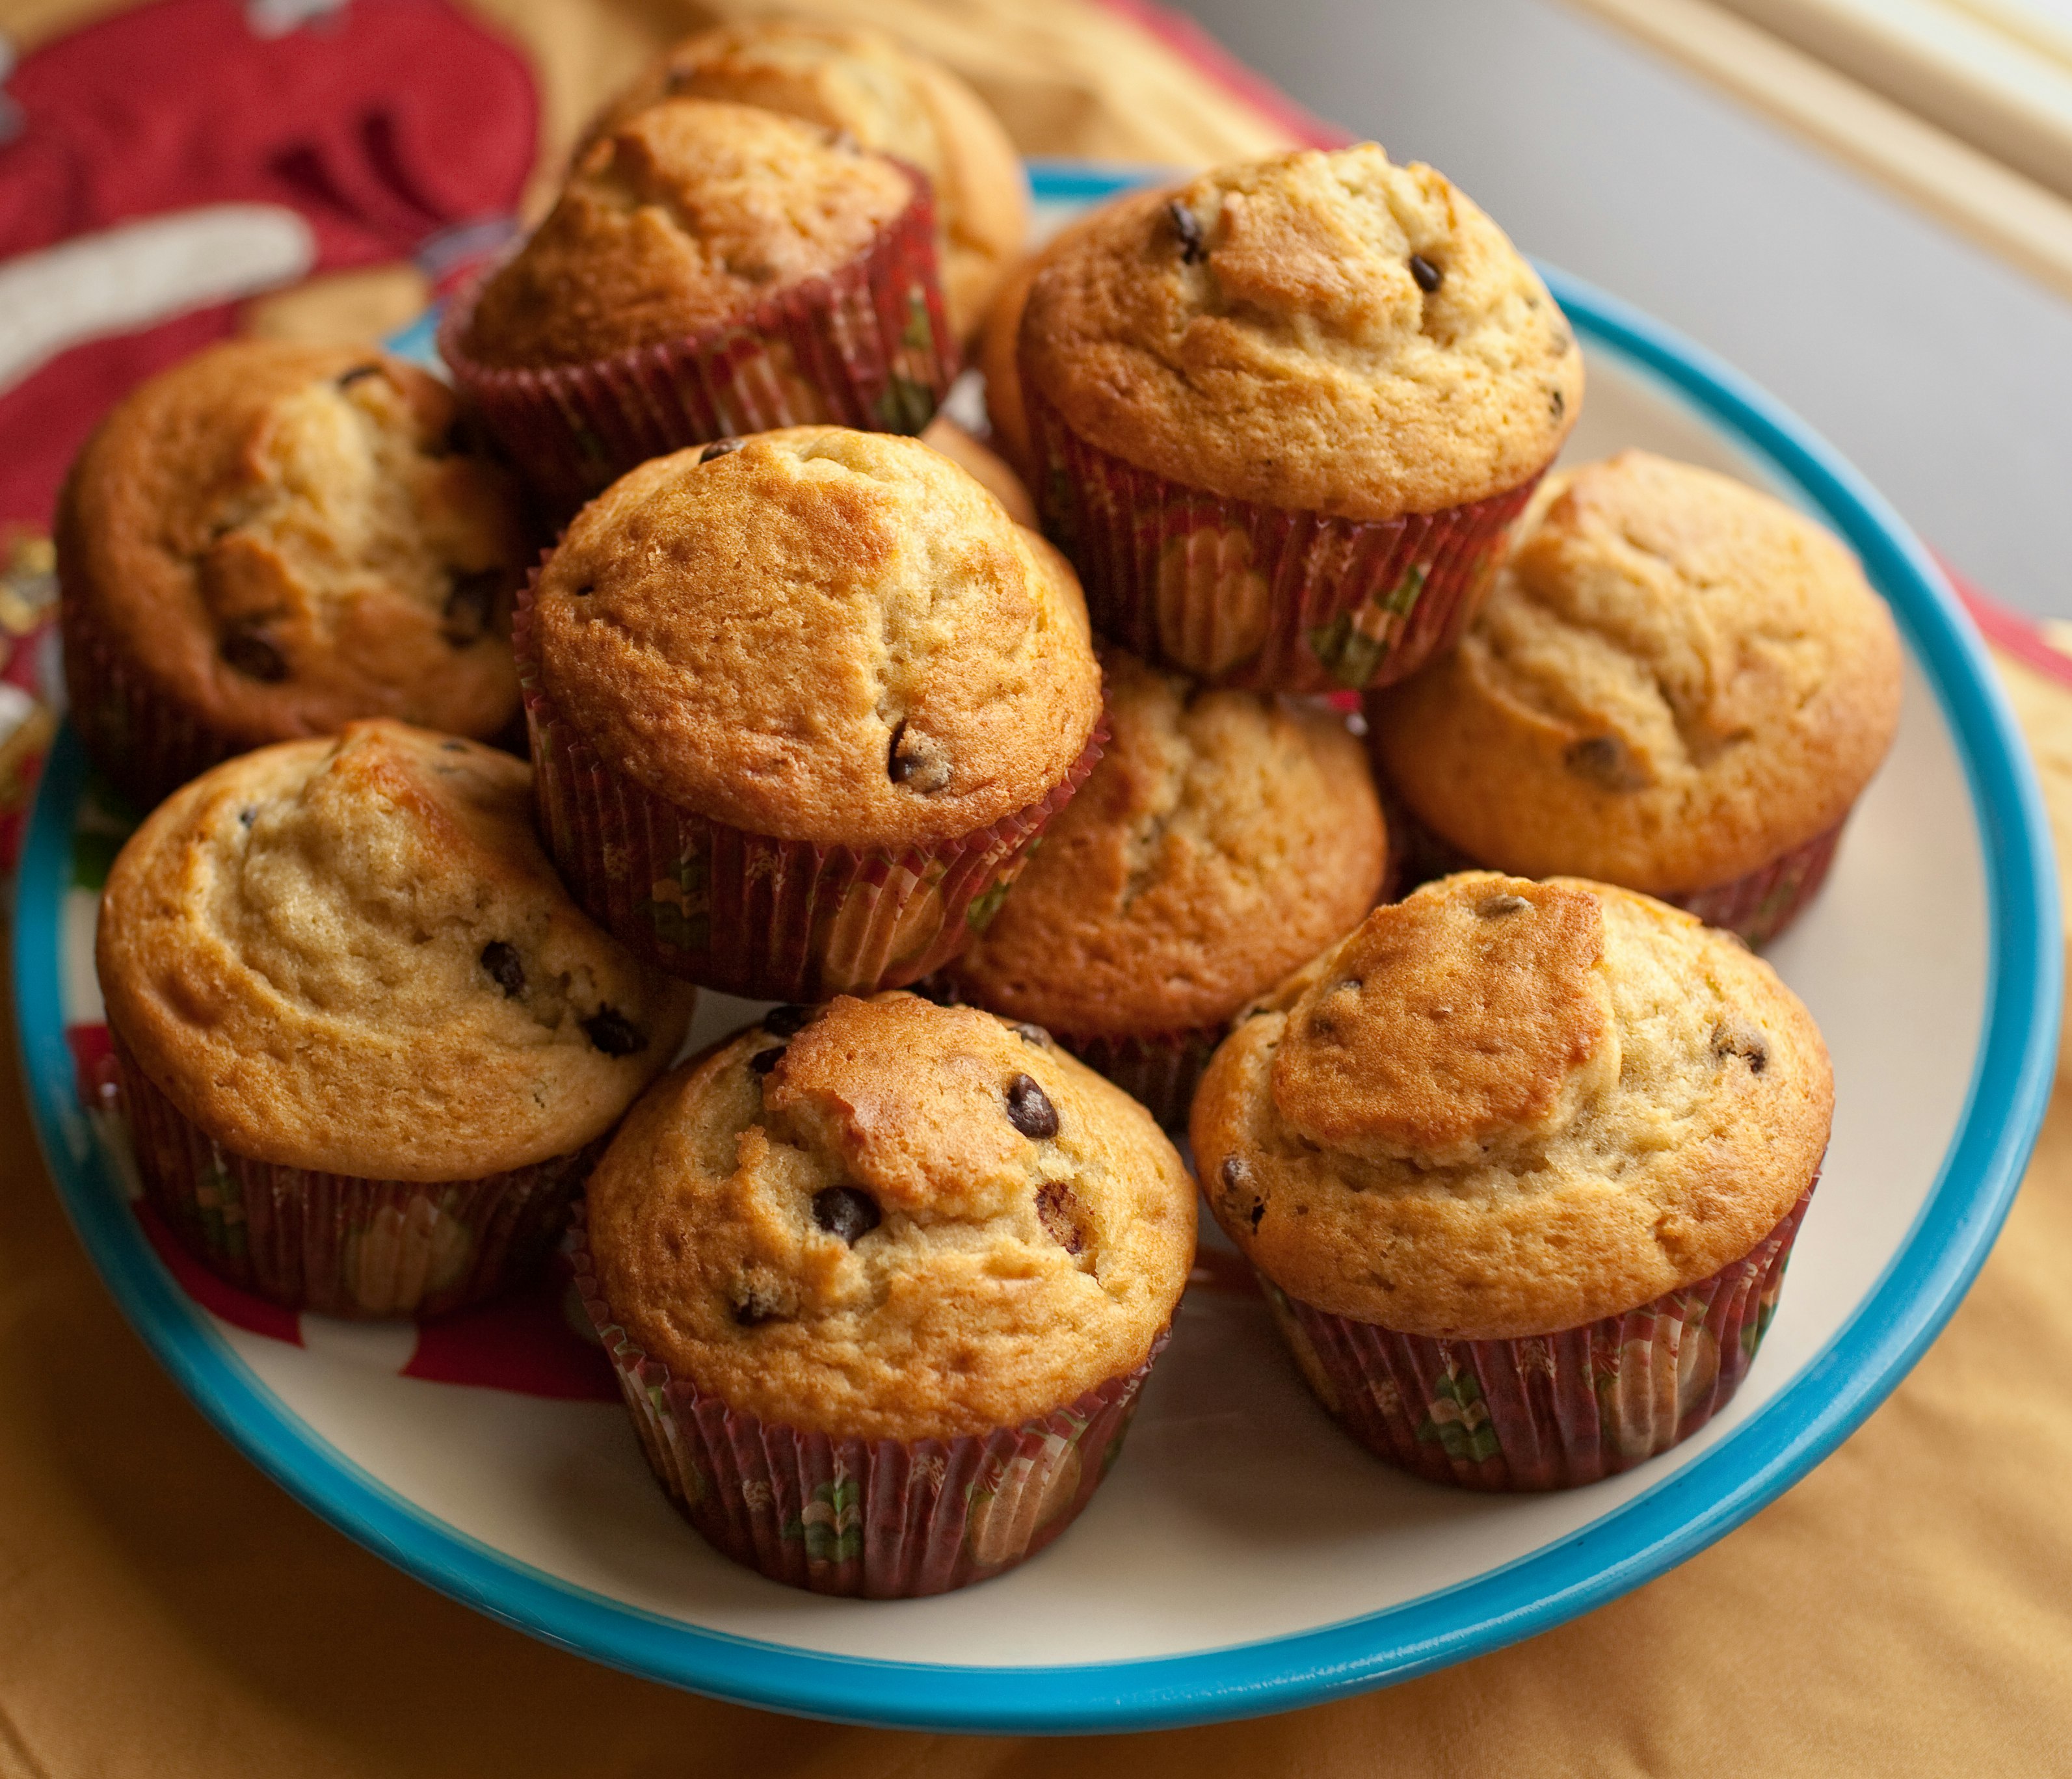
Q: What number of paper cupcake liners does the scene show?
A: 9